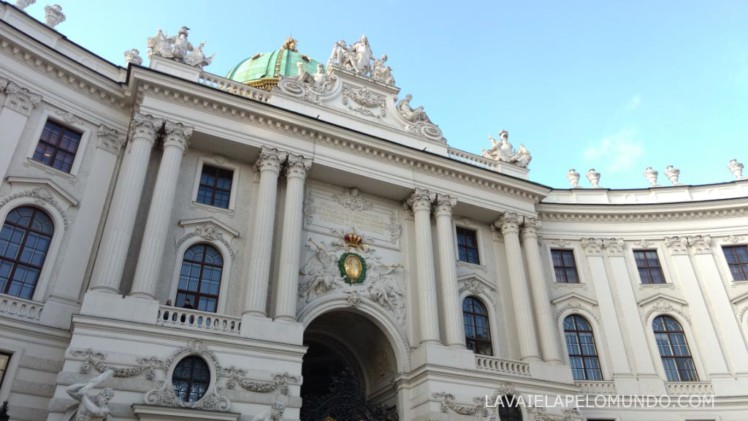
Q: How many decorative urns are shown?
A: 8